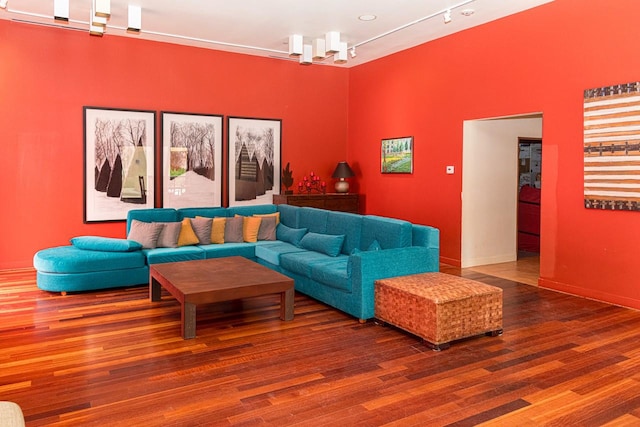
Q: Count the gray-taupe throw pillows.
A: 5